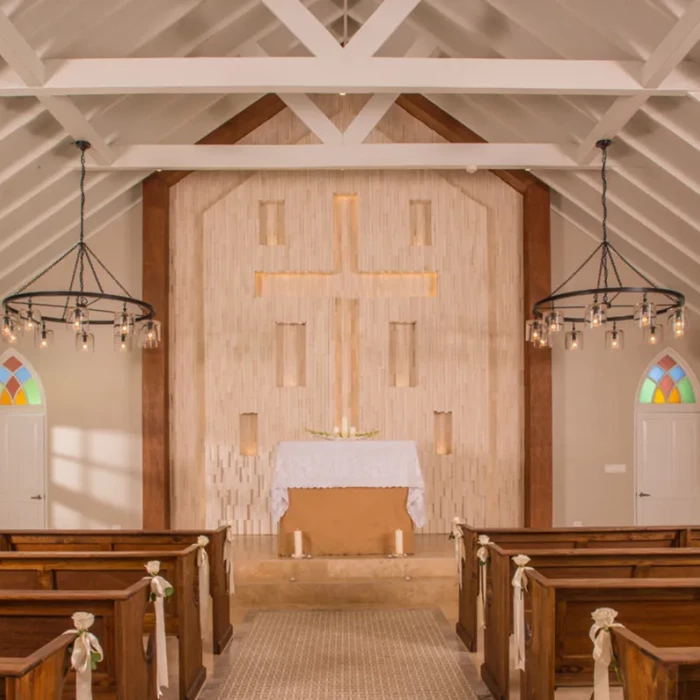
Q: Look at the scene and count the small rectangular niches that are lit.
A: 6